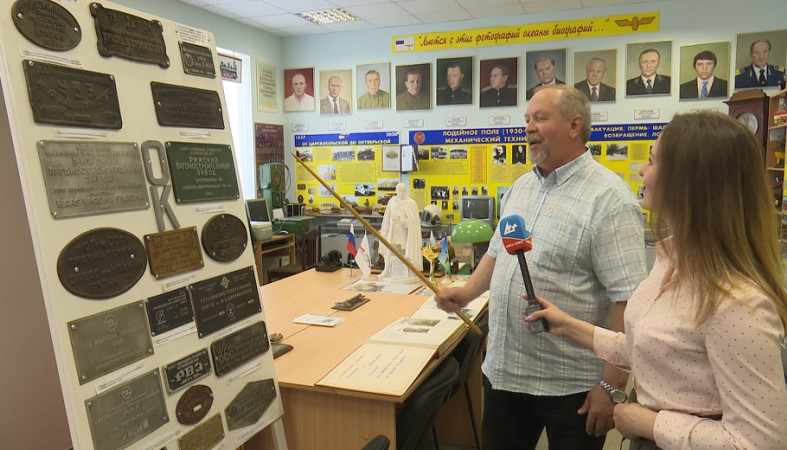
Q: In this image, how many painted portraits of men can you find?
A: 11